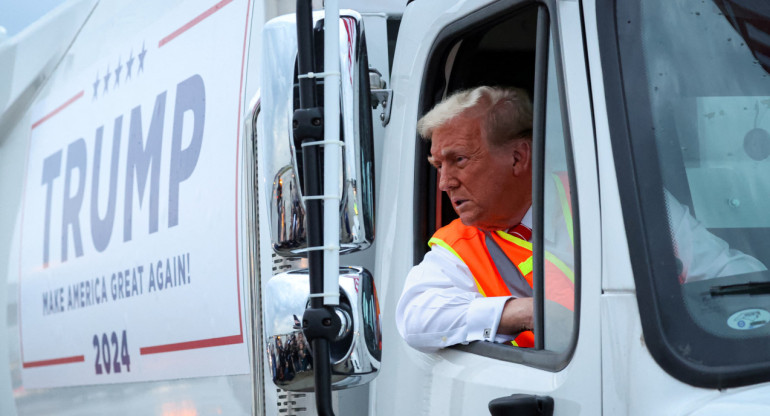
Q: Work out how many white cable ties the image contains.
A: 5